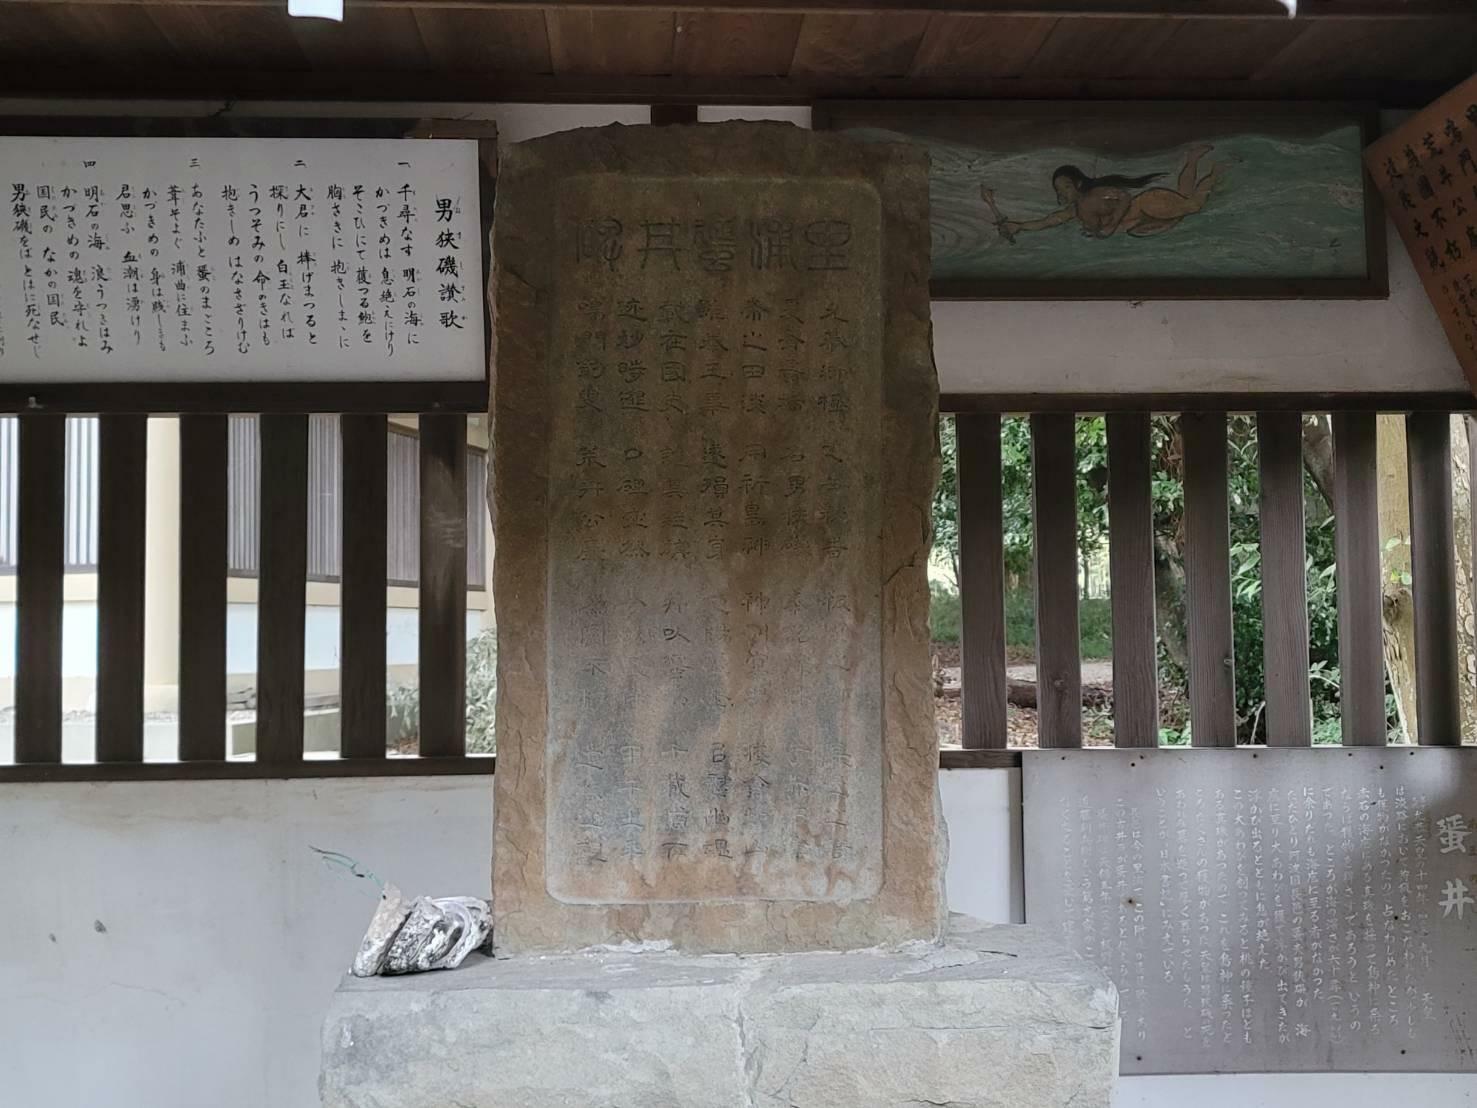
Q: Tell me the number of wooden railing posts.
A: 13